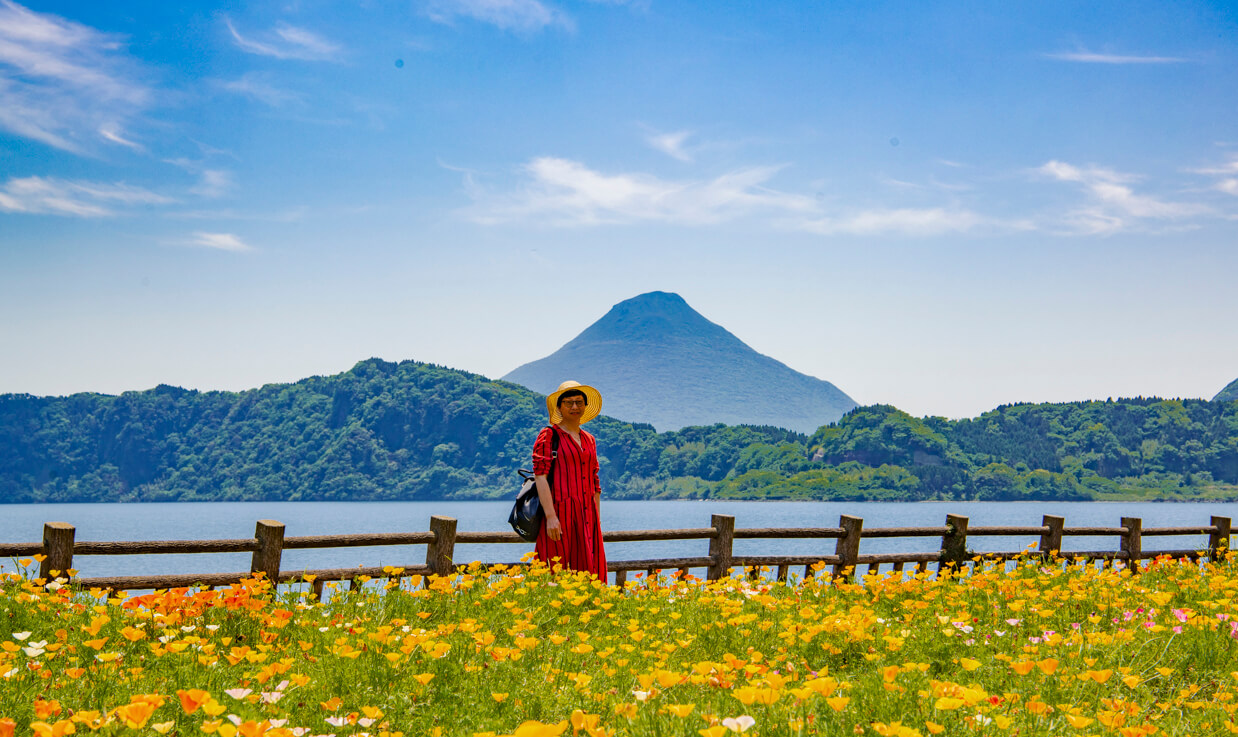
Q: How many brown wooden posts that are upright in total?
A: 9